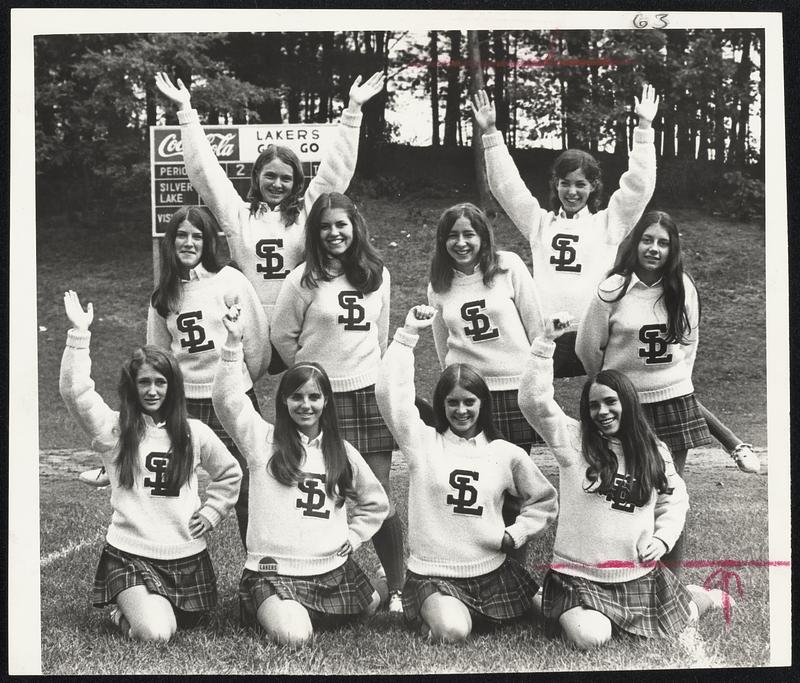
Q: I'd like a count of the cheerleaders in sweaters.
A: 10